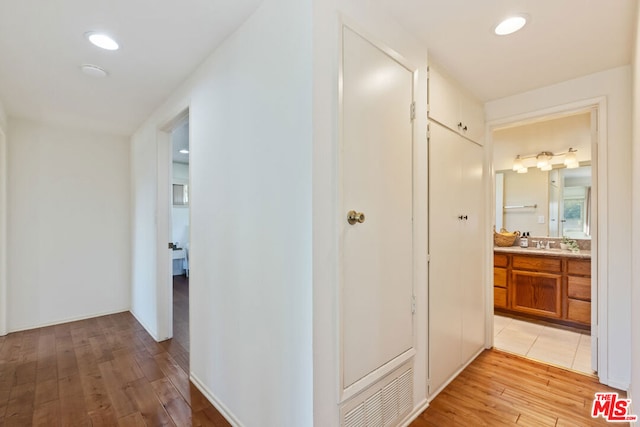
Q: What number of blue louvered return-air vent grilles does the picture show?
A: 0